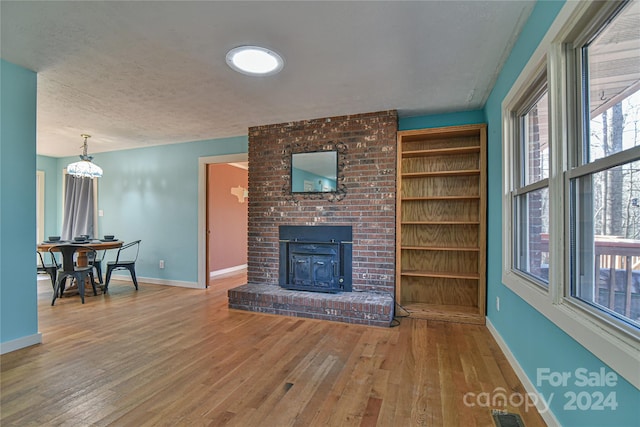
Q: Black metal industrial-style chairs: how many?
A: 4